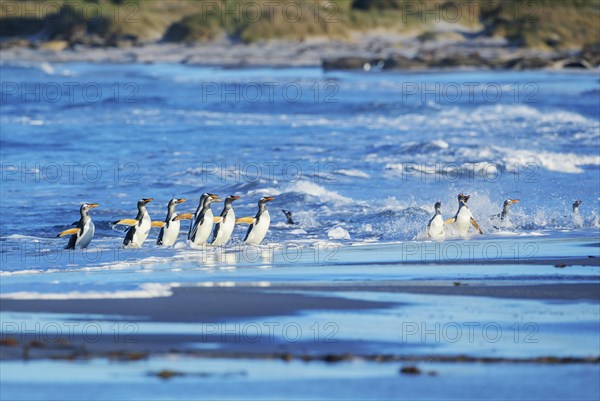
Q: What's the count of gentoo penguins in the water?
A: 12